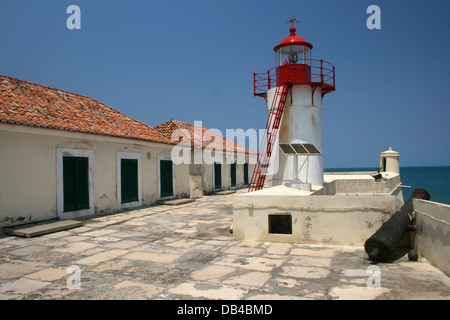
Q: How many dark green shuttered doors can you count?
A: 6